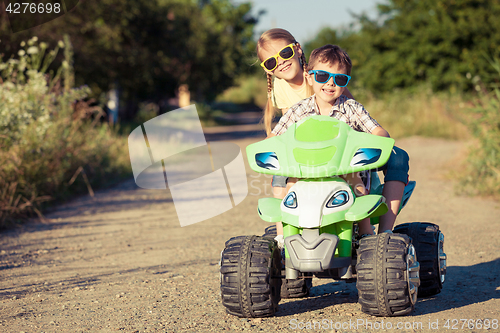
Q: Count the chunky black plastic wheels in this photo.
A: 4